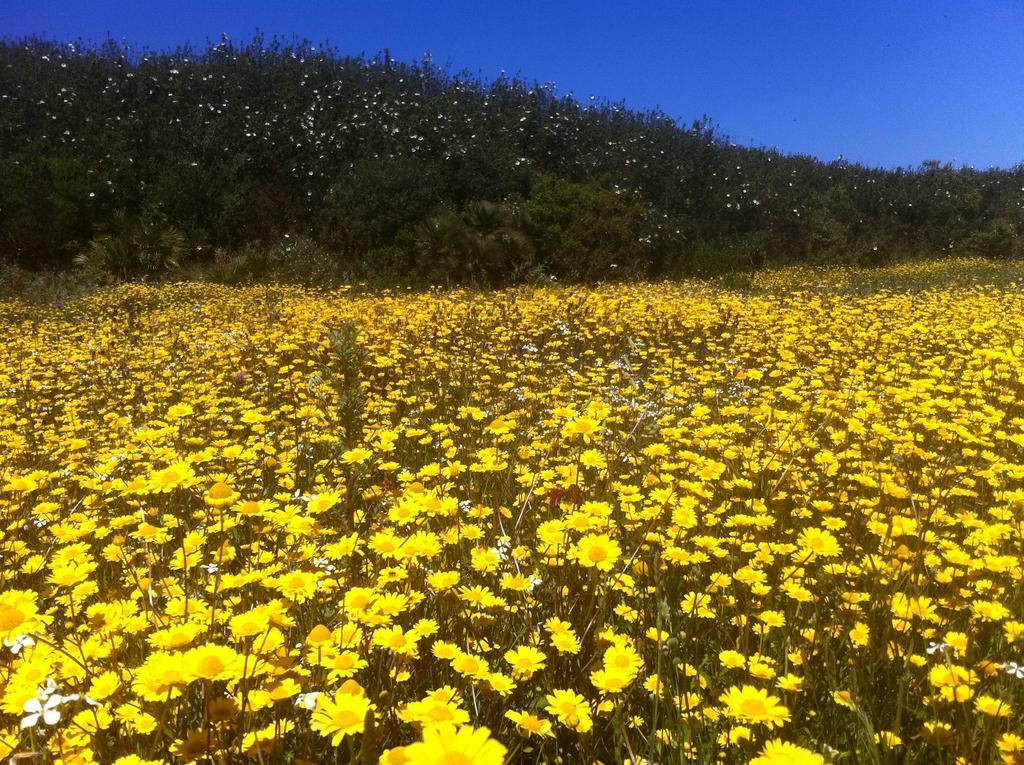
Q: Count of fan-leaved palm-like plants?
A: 2